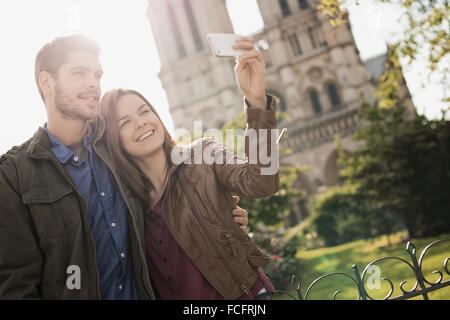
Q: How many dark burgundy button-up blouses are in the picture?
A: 1